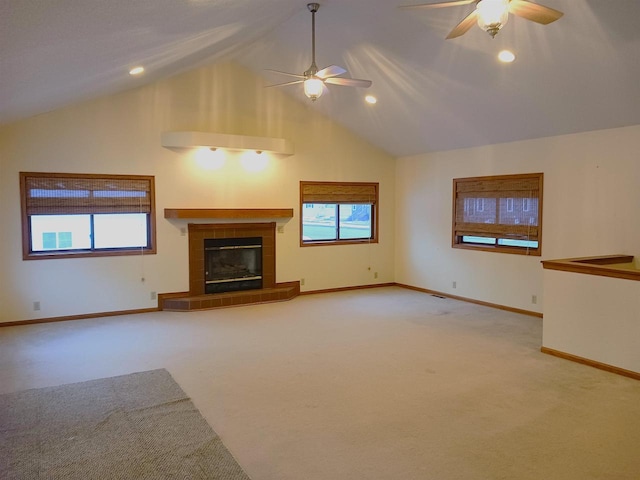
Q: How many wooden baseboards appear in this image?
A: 4